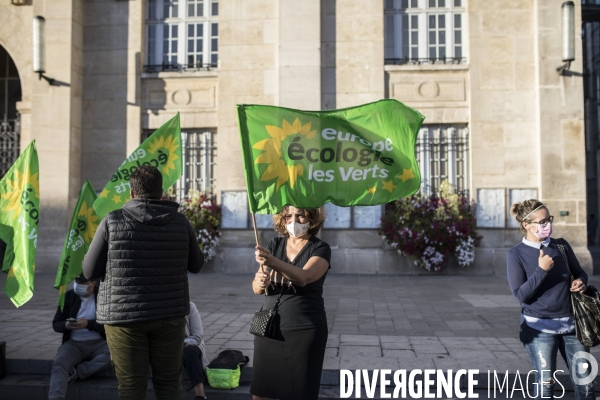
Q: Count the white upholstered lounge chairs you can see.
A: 0